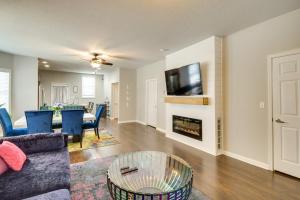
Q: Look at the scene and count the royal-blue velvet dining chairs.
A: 4